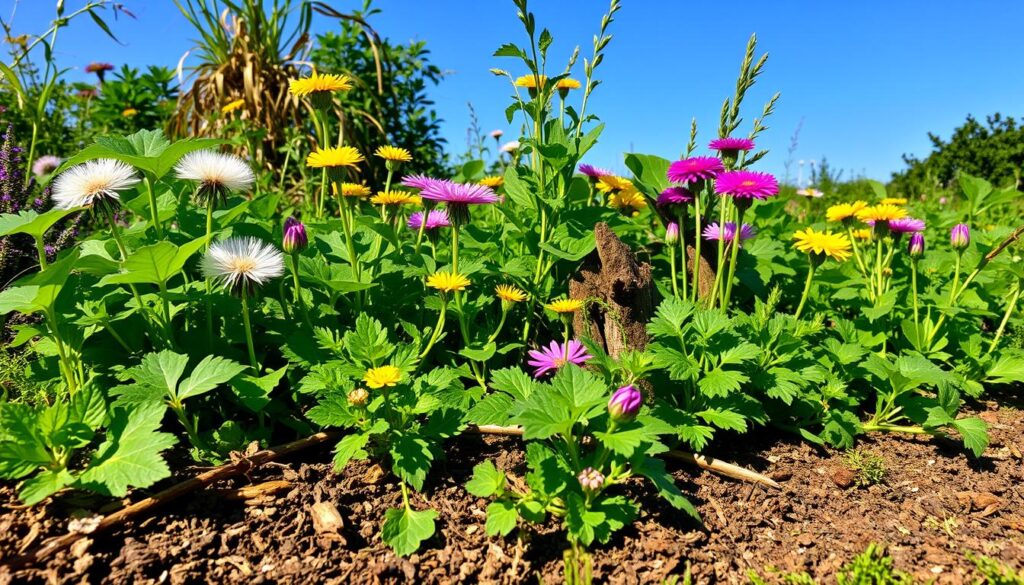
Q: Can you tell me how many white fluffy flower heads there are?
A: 3